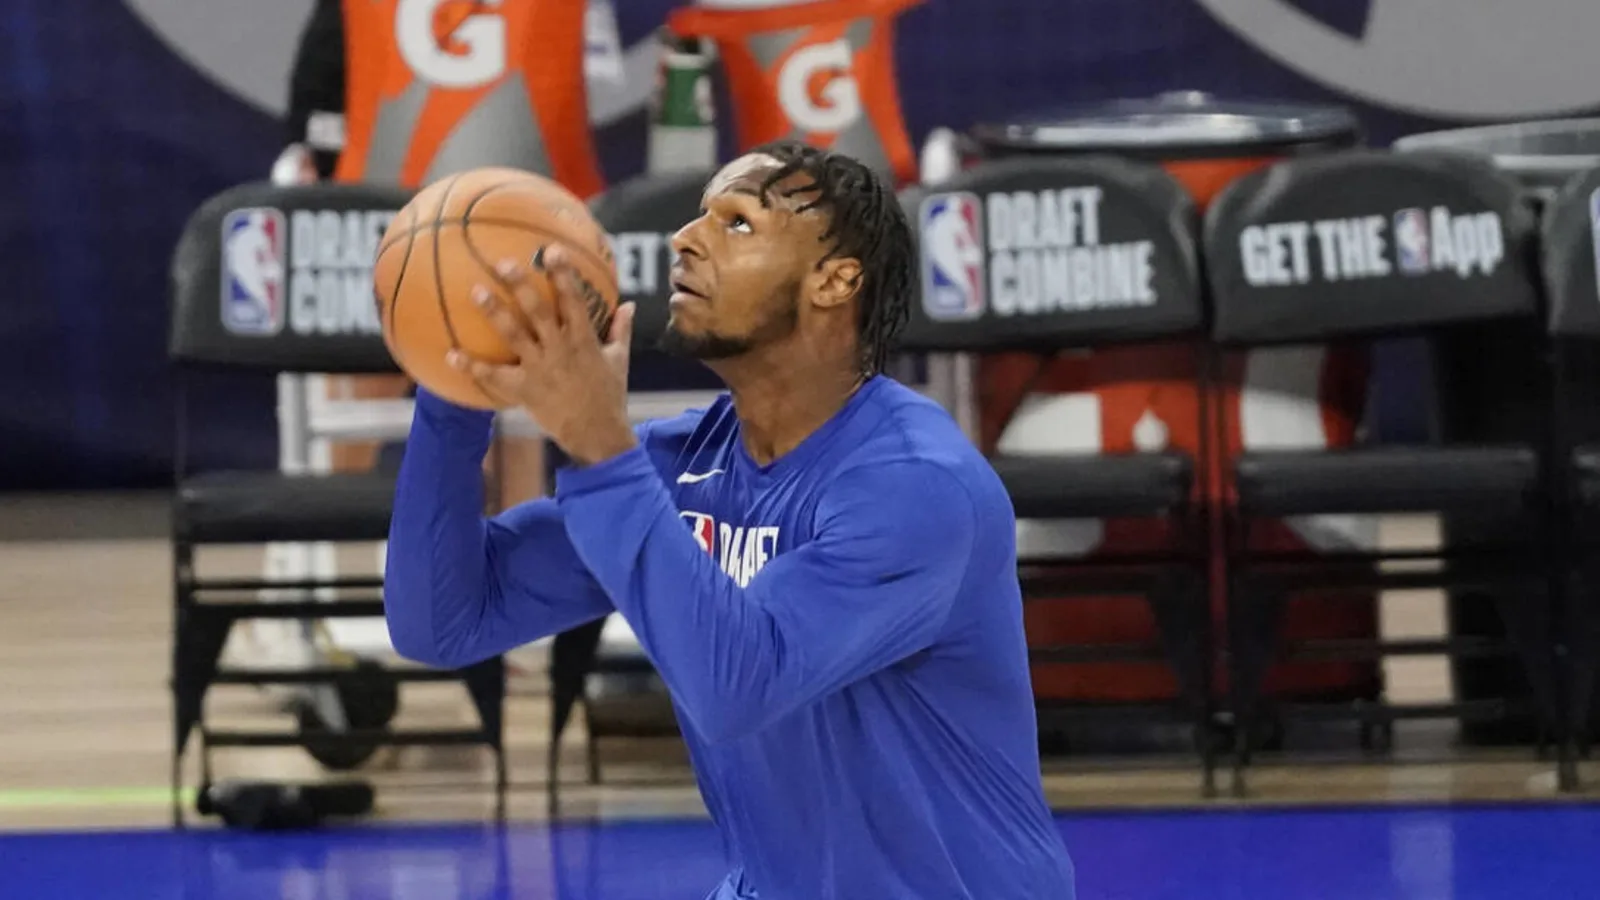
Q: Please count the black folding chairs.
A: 5